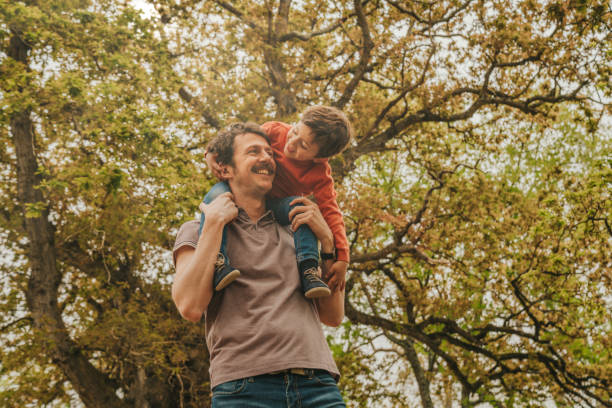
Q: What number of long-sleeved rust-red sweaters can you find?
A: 1